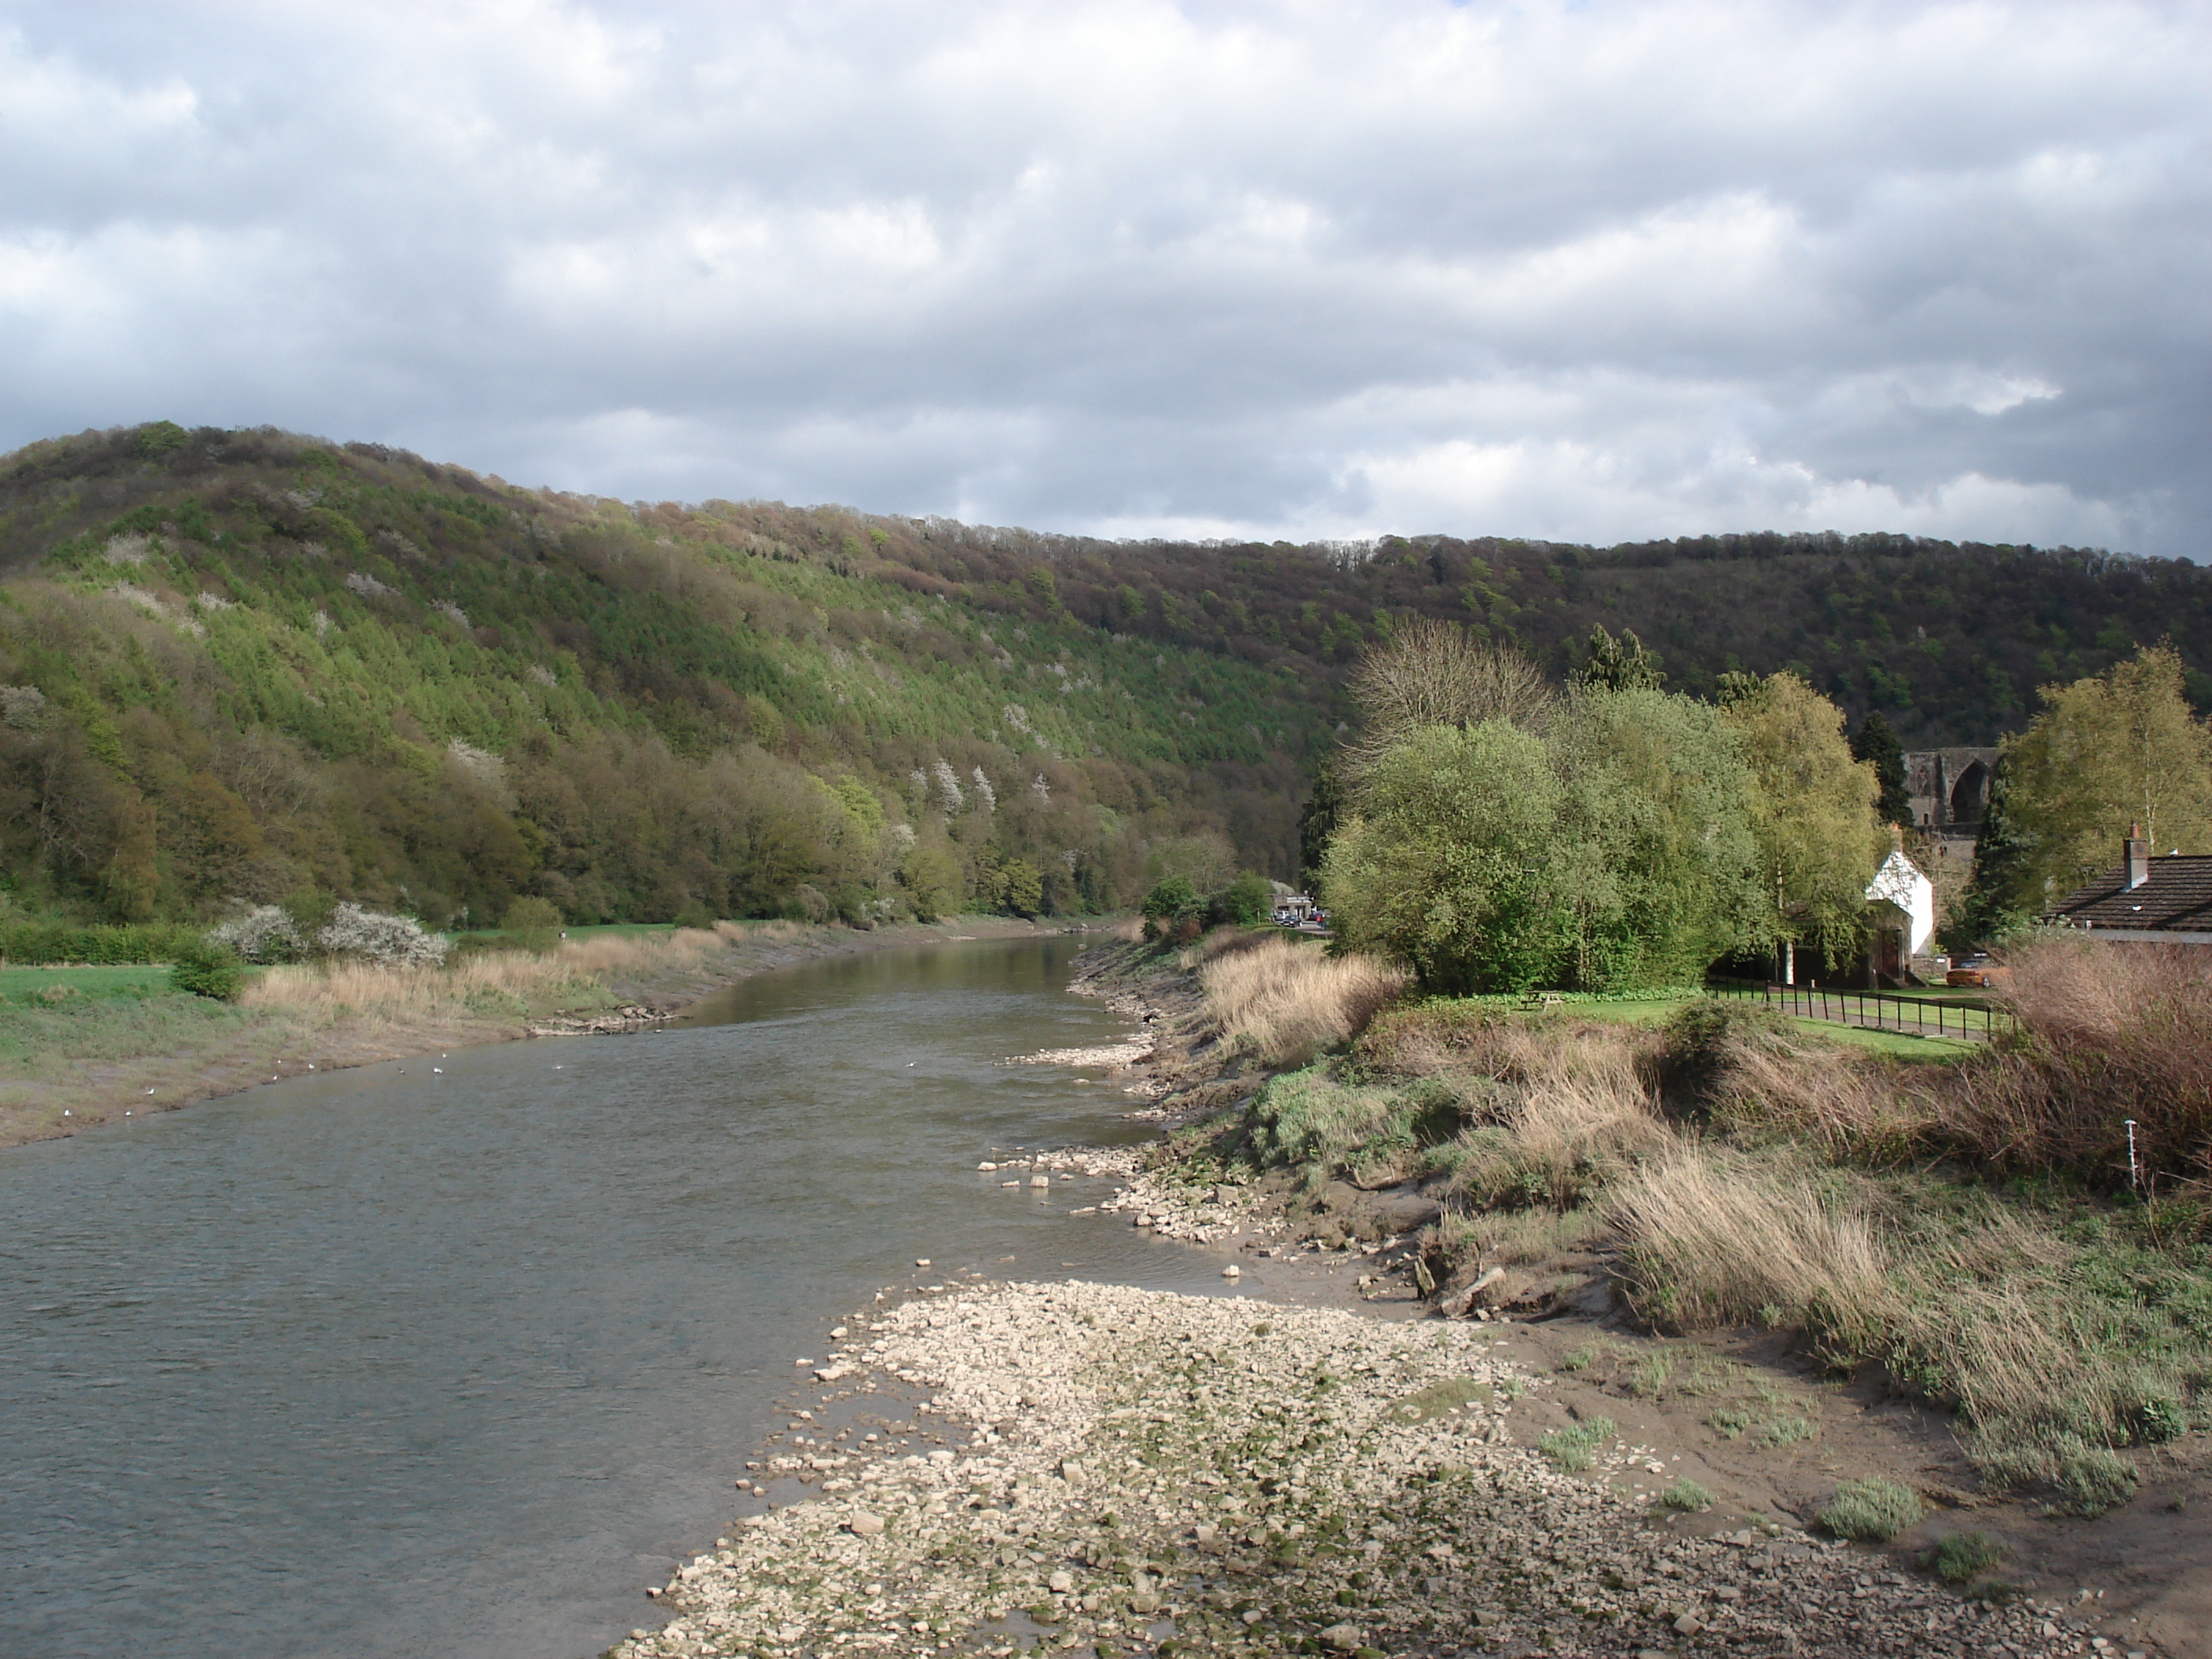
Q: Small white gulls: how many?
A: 11